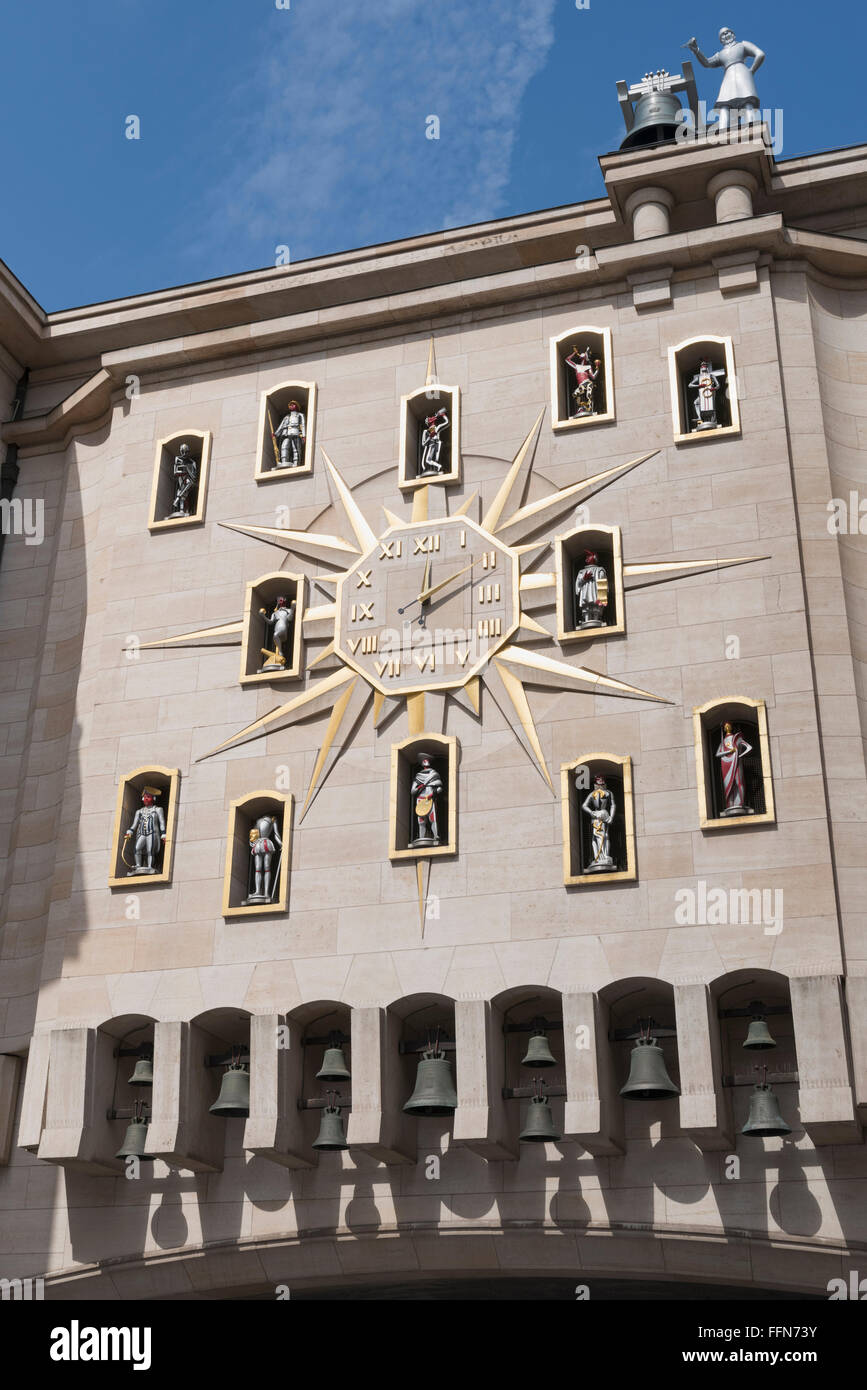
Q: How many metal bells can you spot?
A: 12